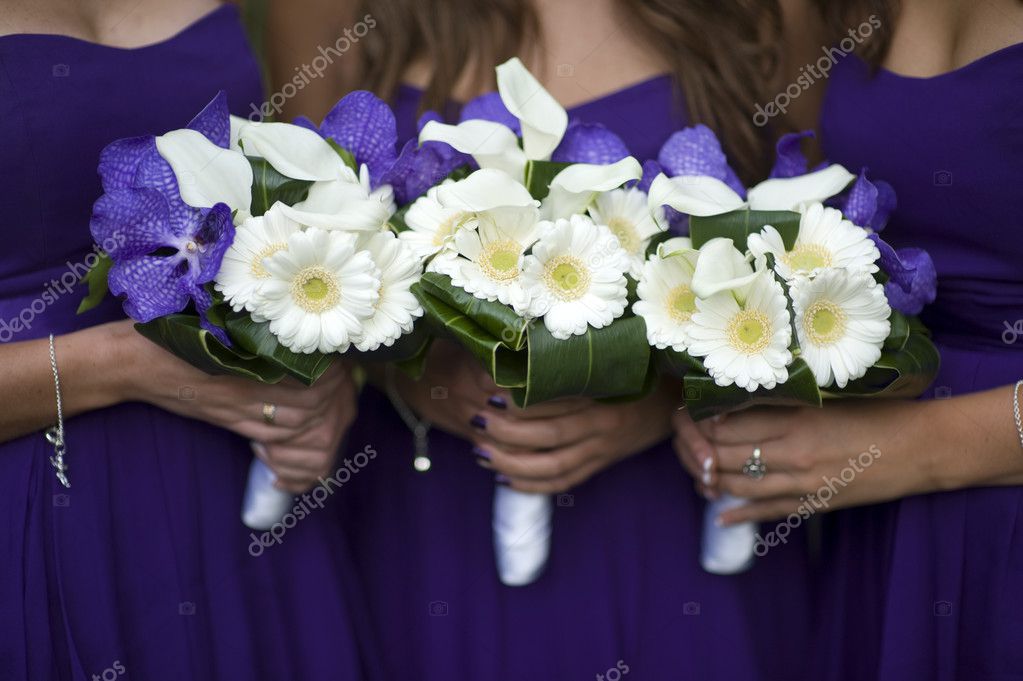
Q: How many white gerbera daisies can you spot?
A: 11